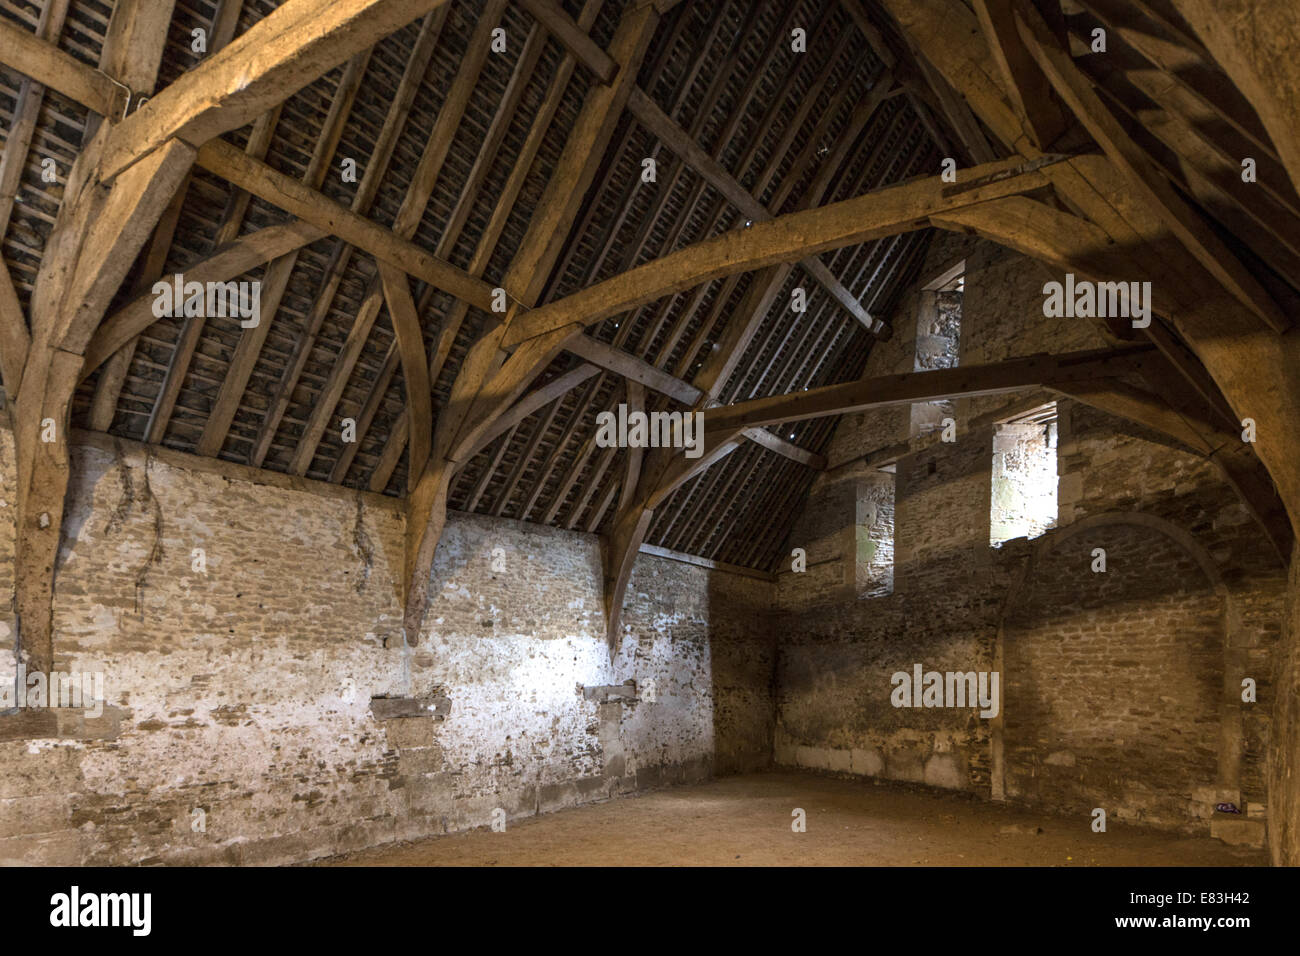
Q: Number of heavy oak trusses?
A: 3